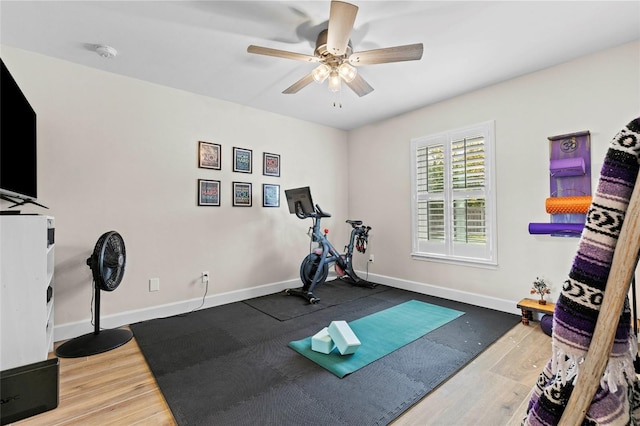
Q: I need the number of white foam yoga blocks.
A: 2